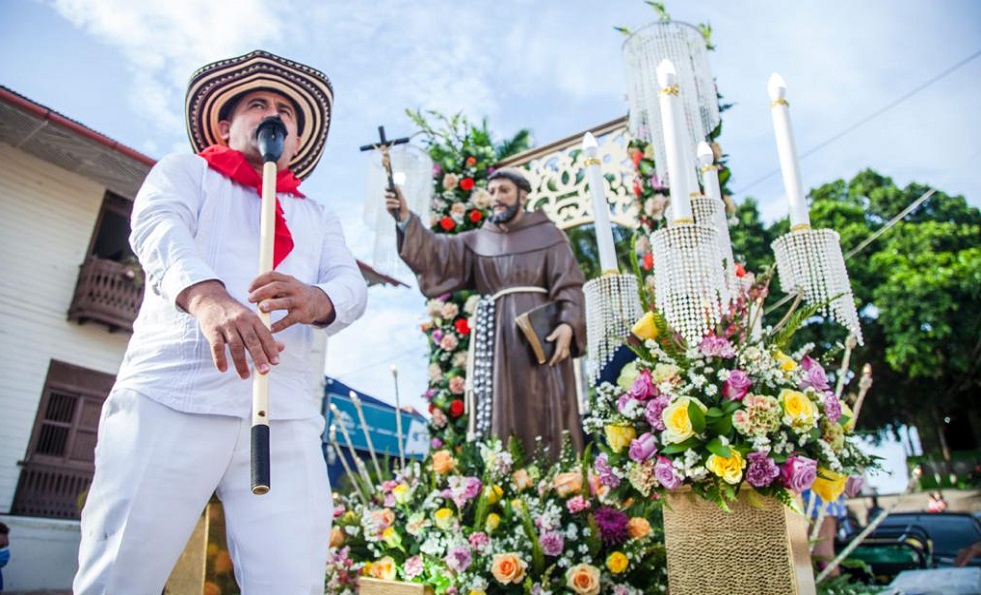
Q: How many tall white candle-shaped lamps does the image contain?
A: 4